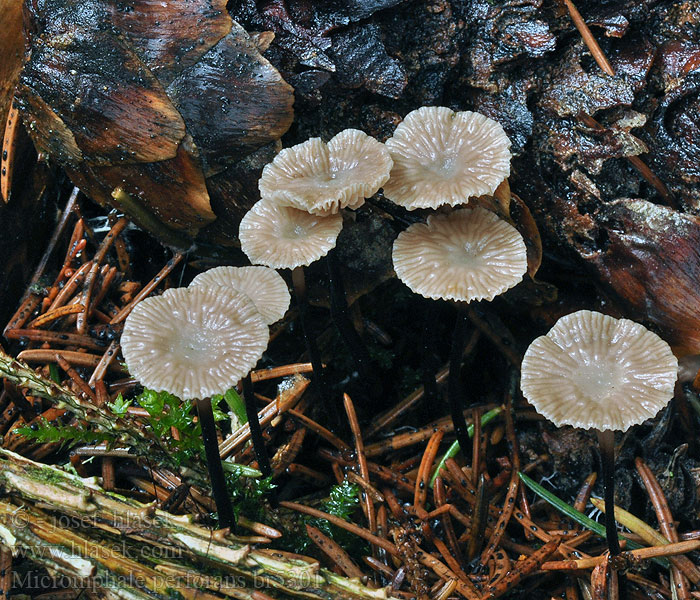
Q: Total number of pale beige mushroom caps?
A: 7